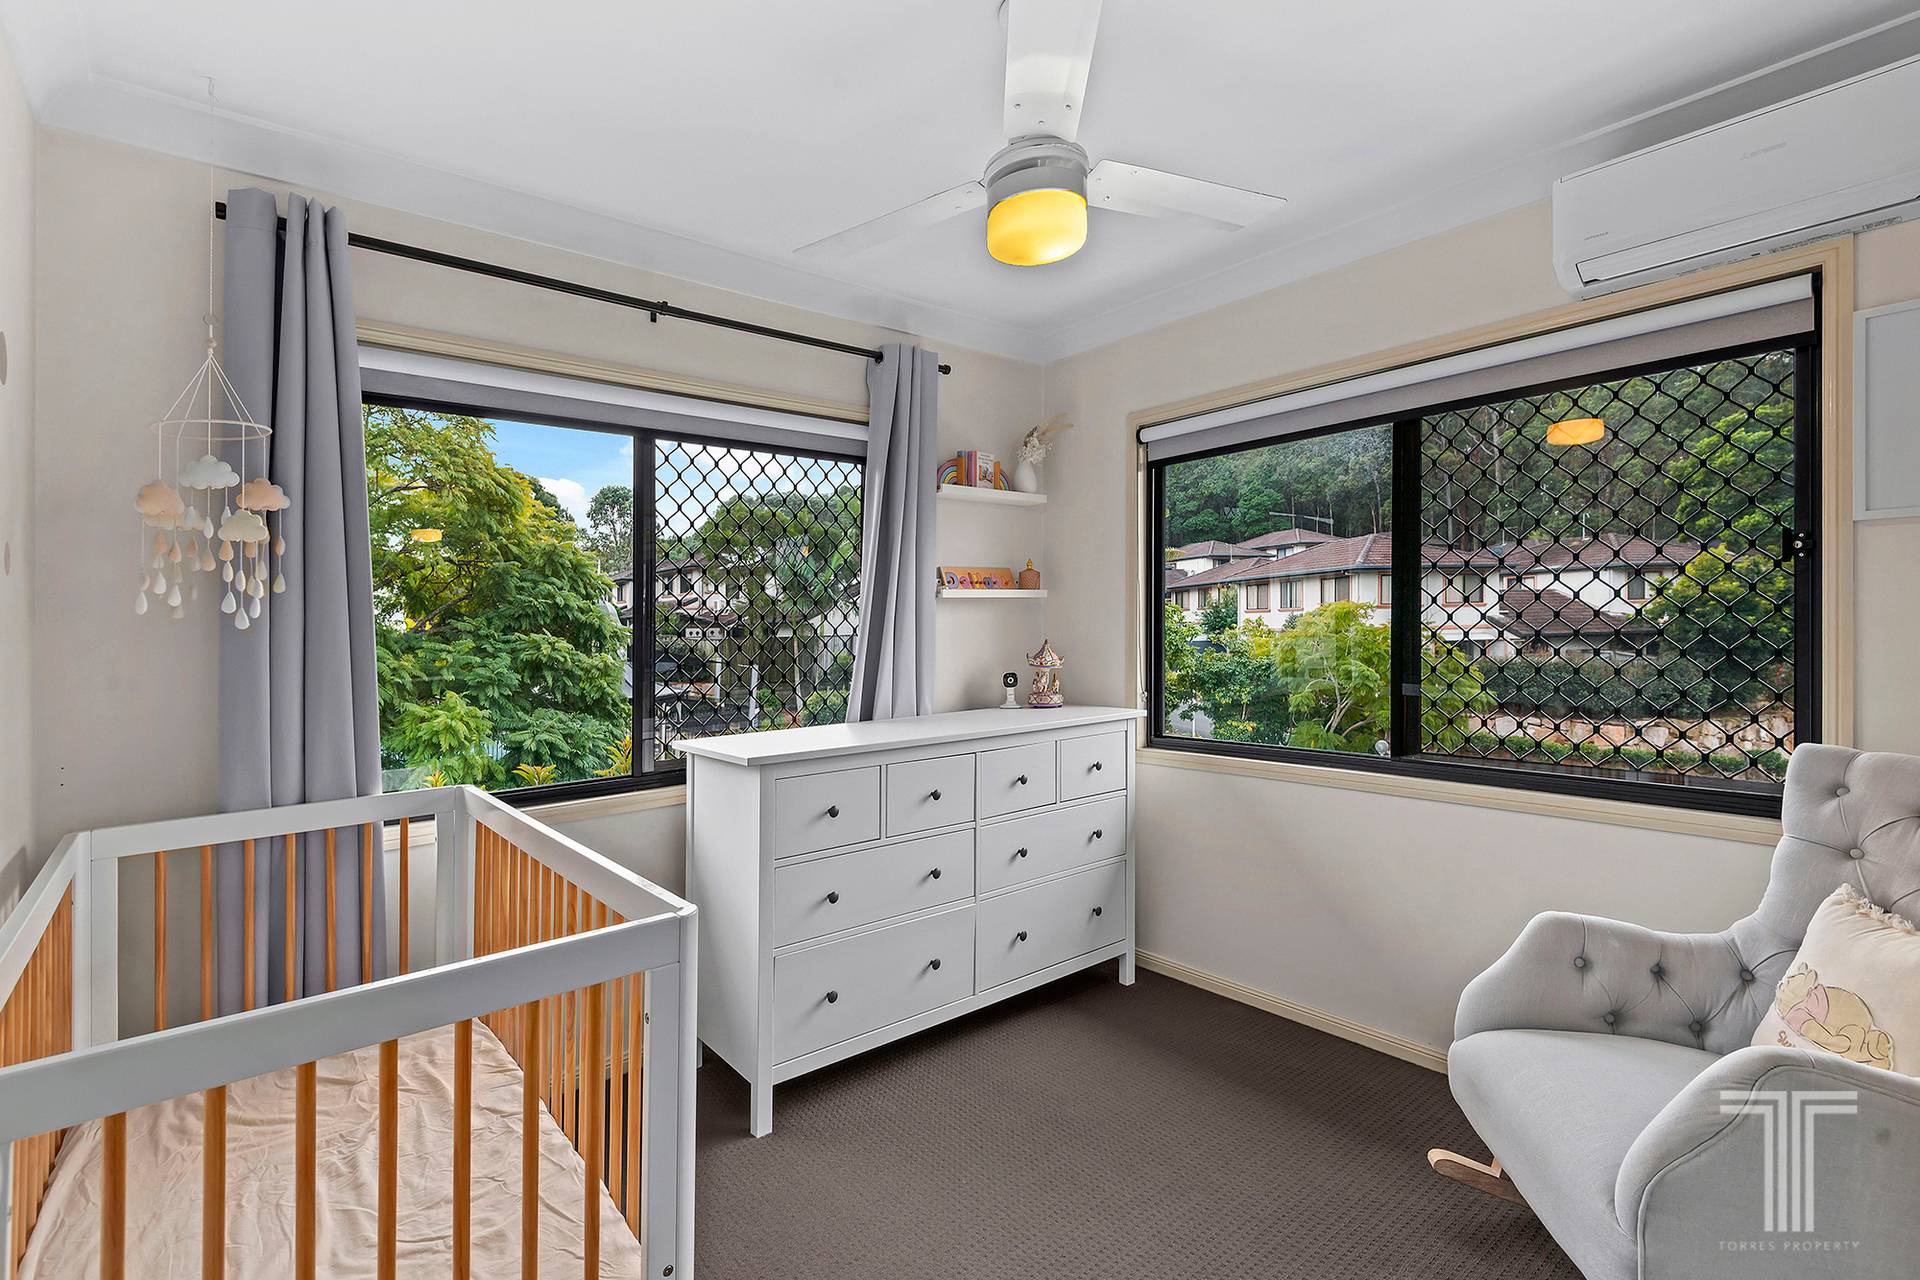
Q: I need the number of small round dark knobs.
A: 12